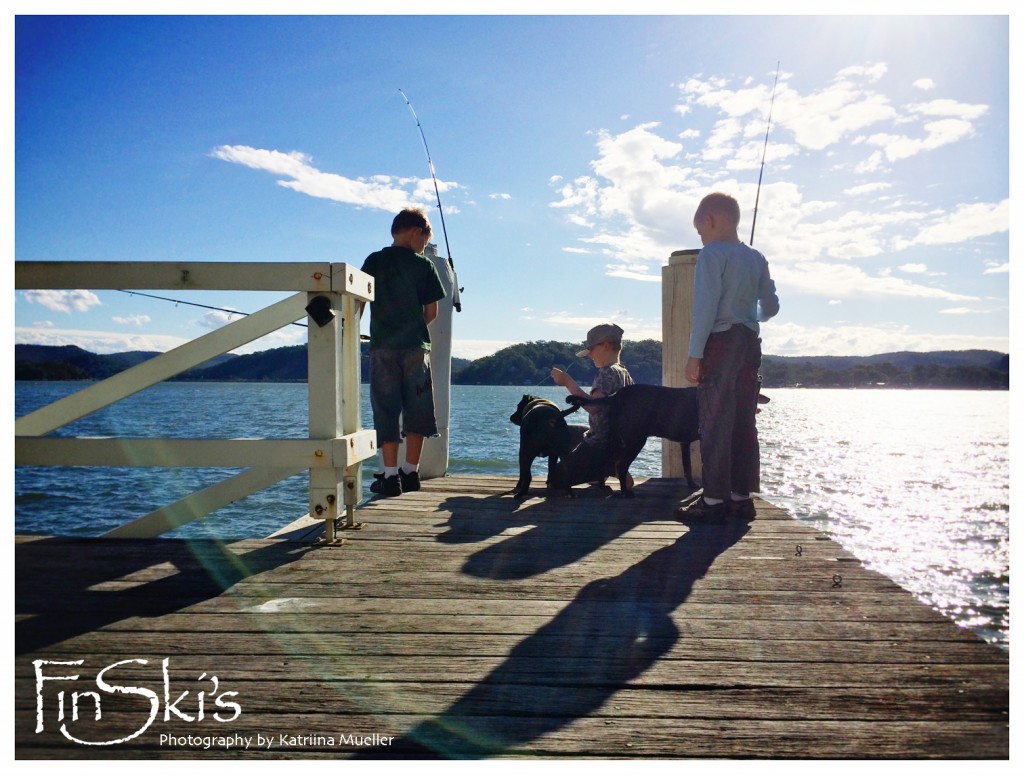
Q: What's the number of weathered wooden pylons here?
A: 2